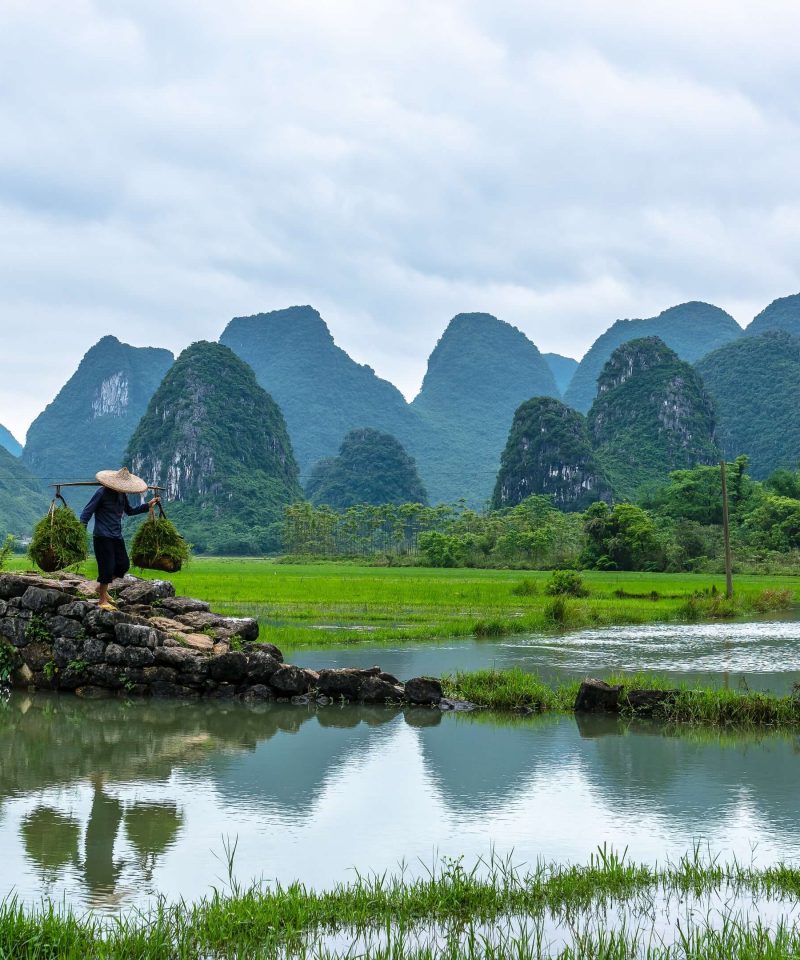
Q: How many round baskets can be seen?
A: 2